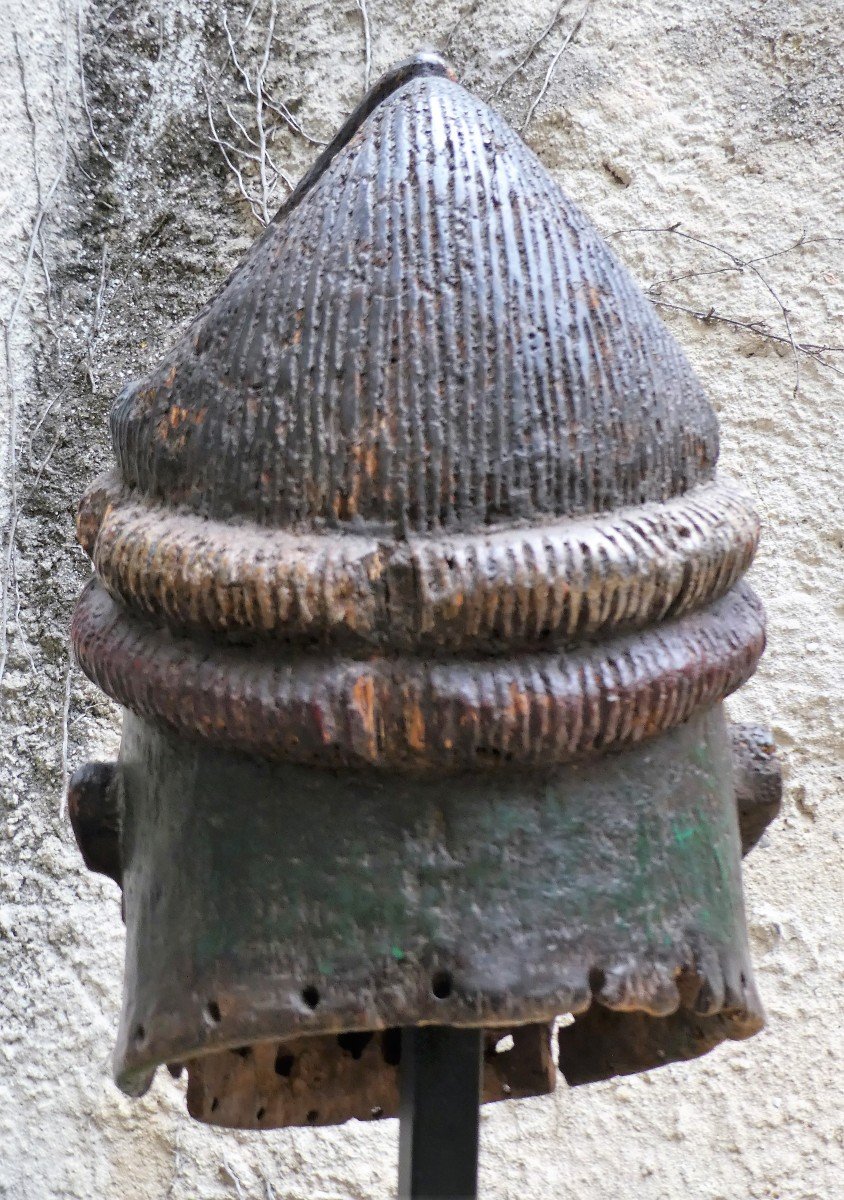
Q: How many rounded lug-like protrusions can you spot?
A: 2